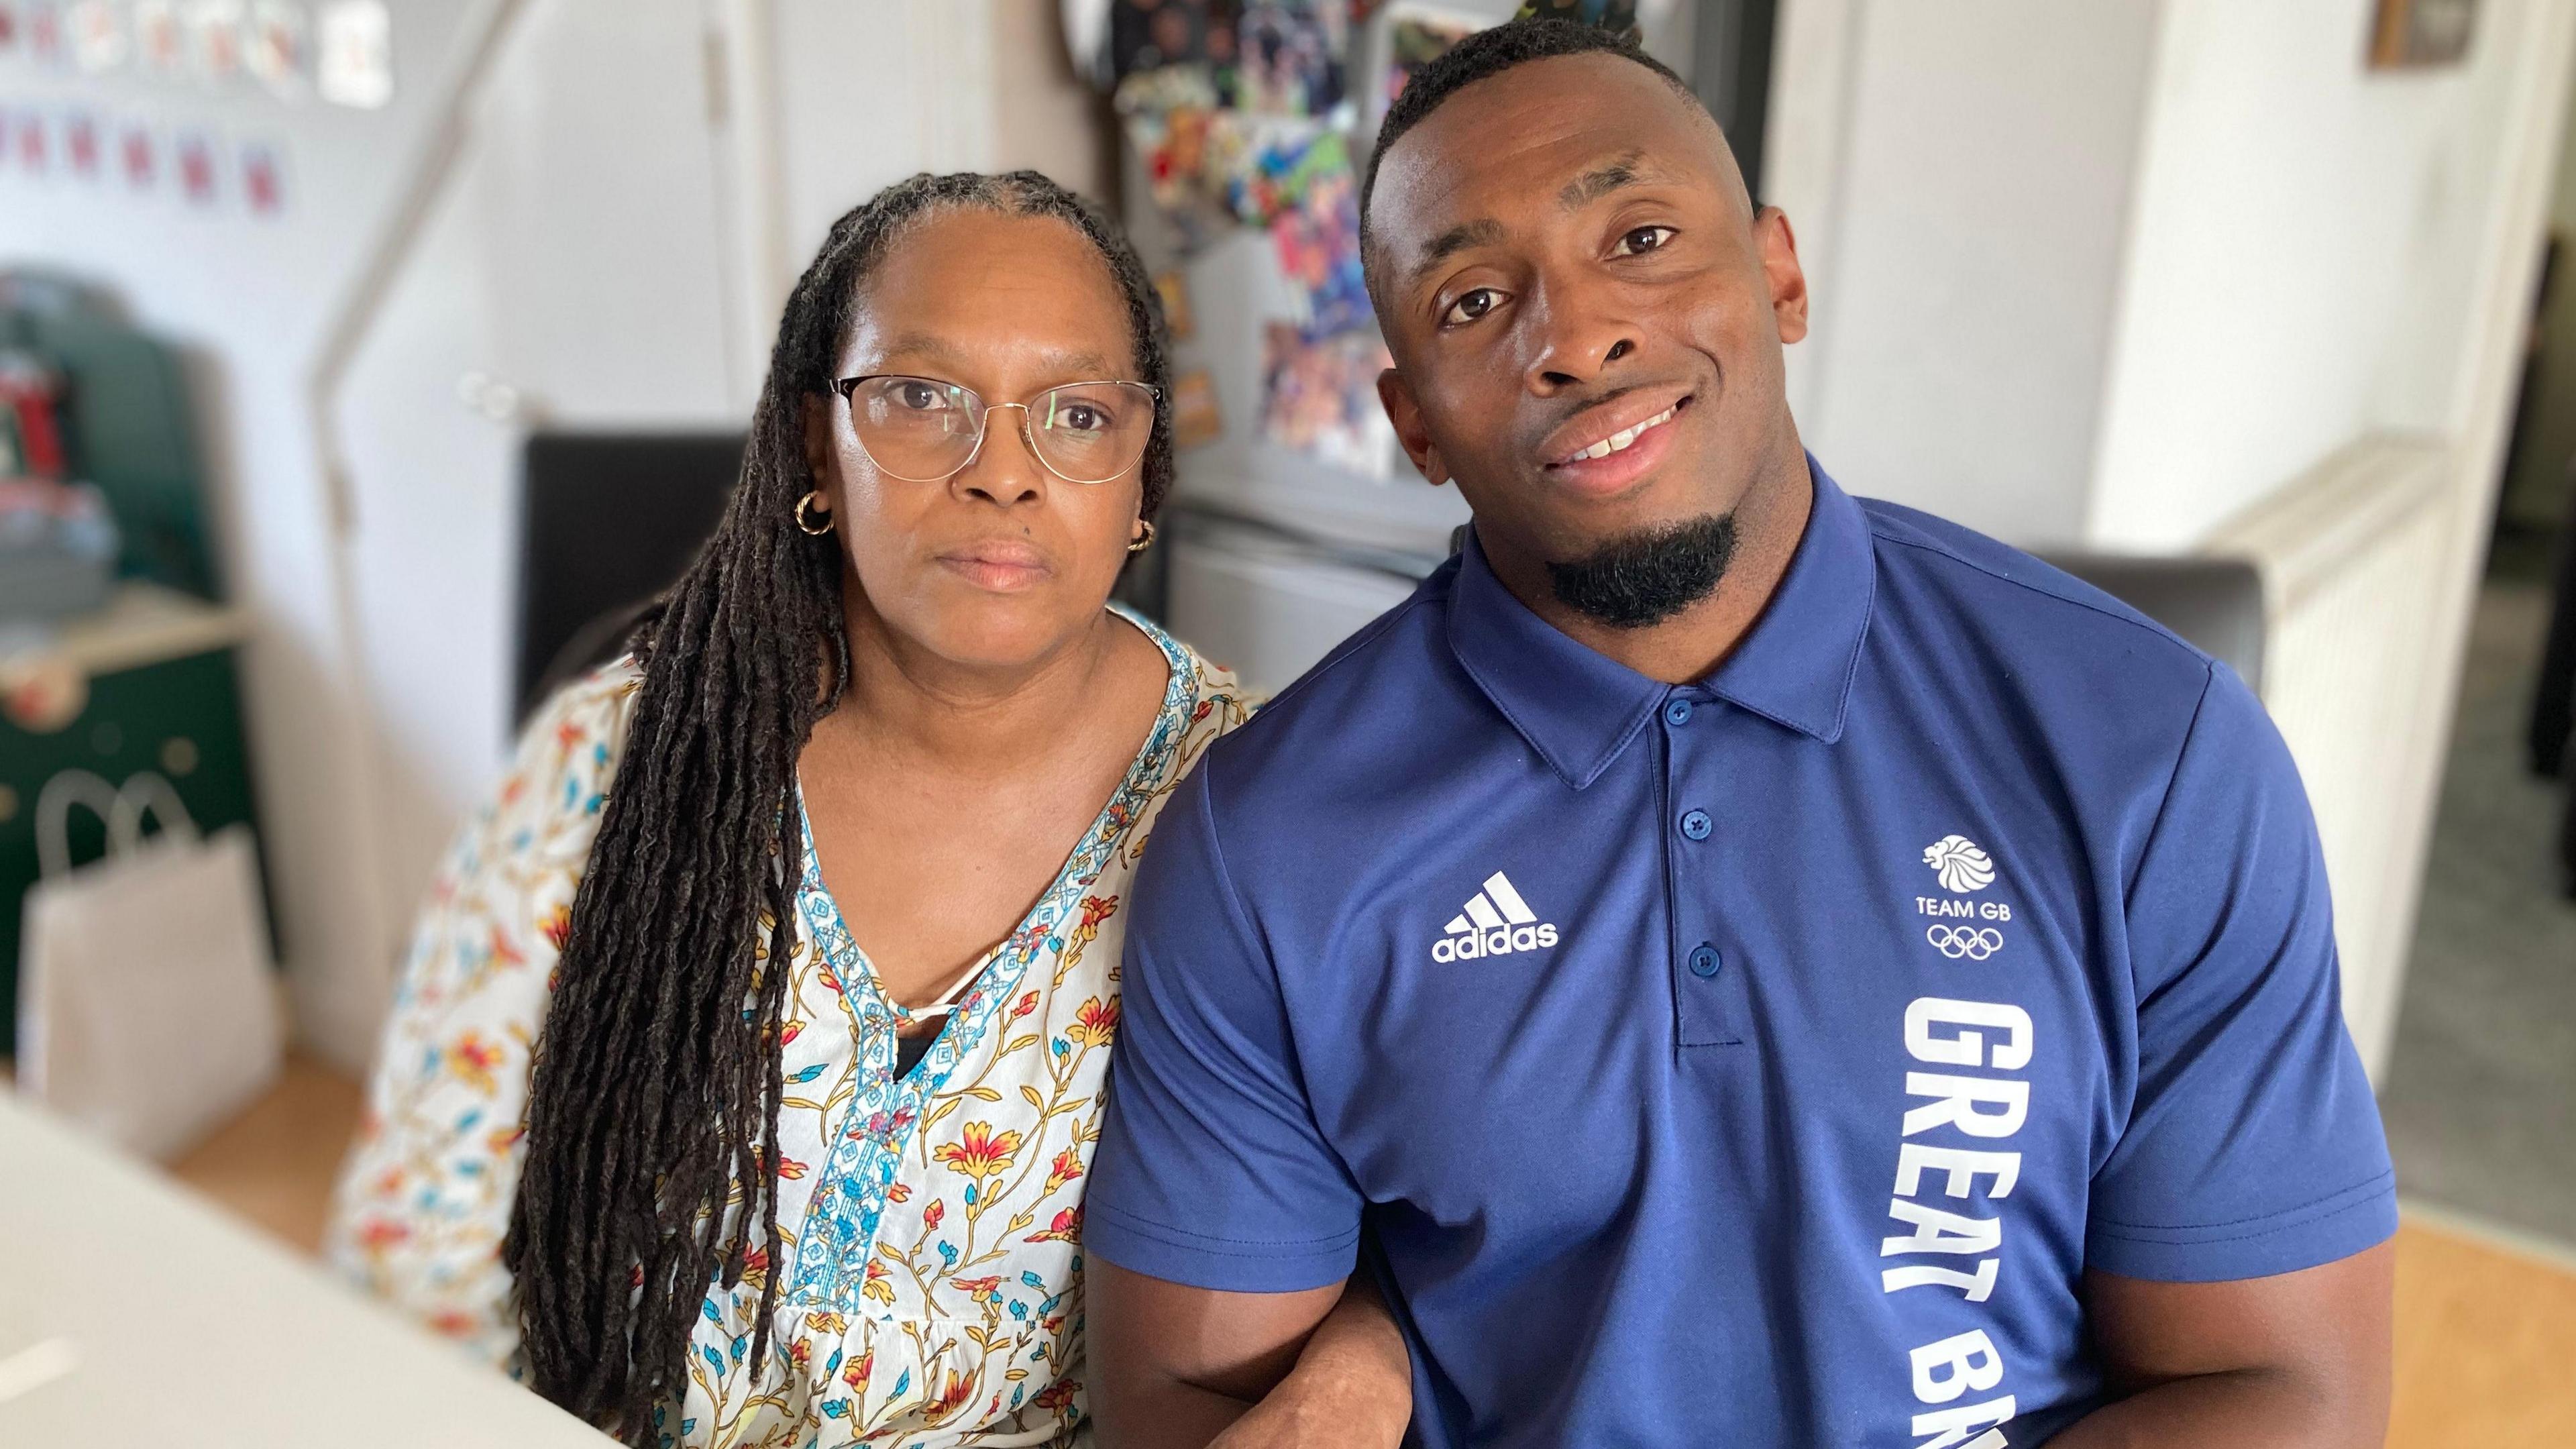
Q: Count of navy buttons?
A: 3